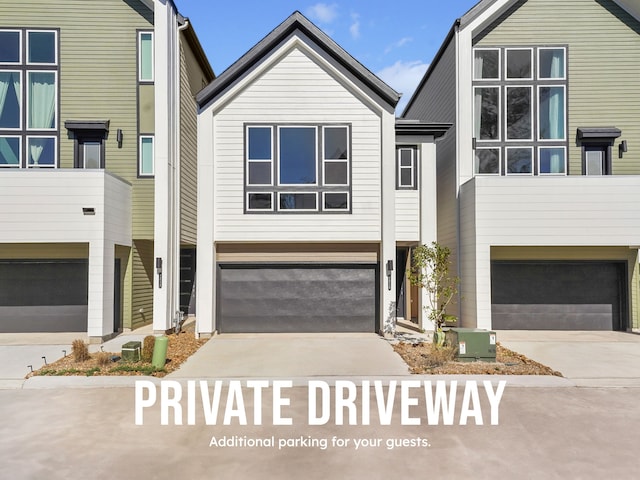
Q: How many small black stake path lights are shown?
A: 4